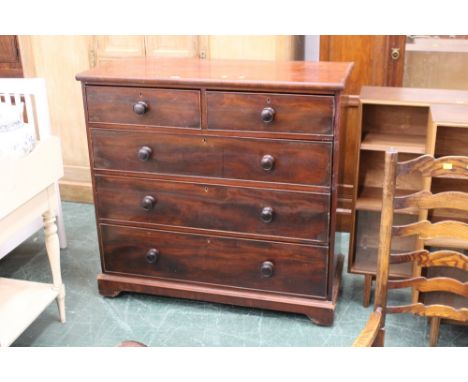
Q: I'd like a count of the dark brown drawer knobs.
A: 8